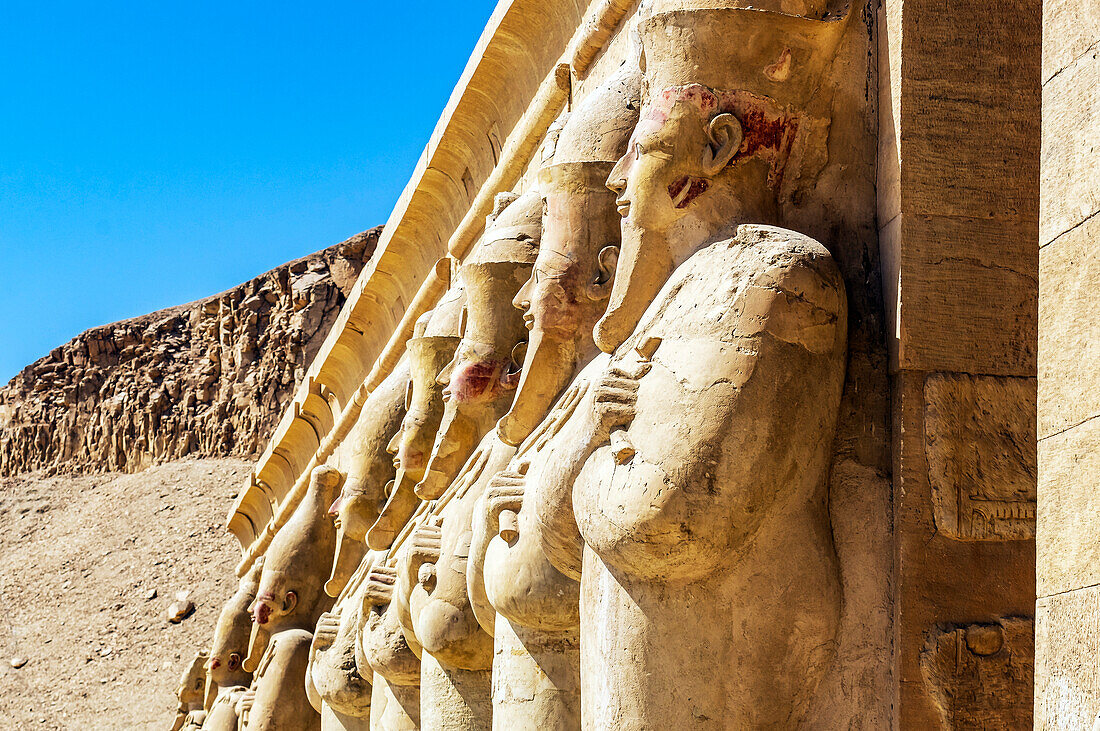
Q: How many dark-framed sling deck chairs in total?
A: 0